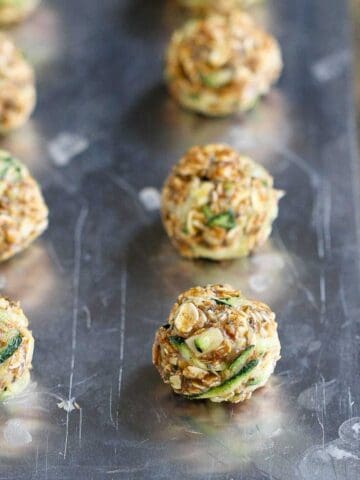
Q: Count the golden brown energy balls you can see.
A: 8